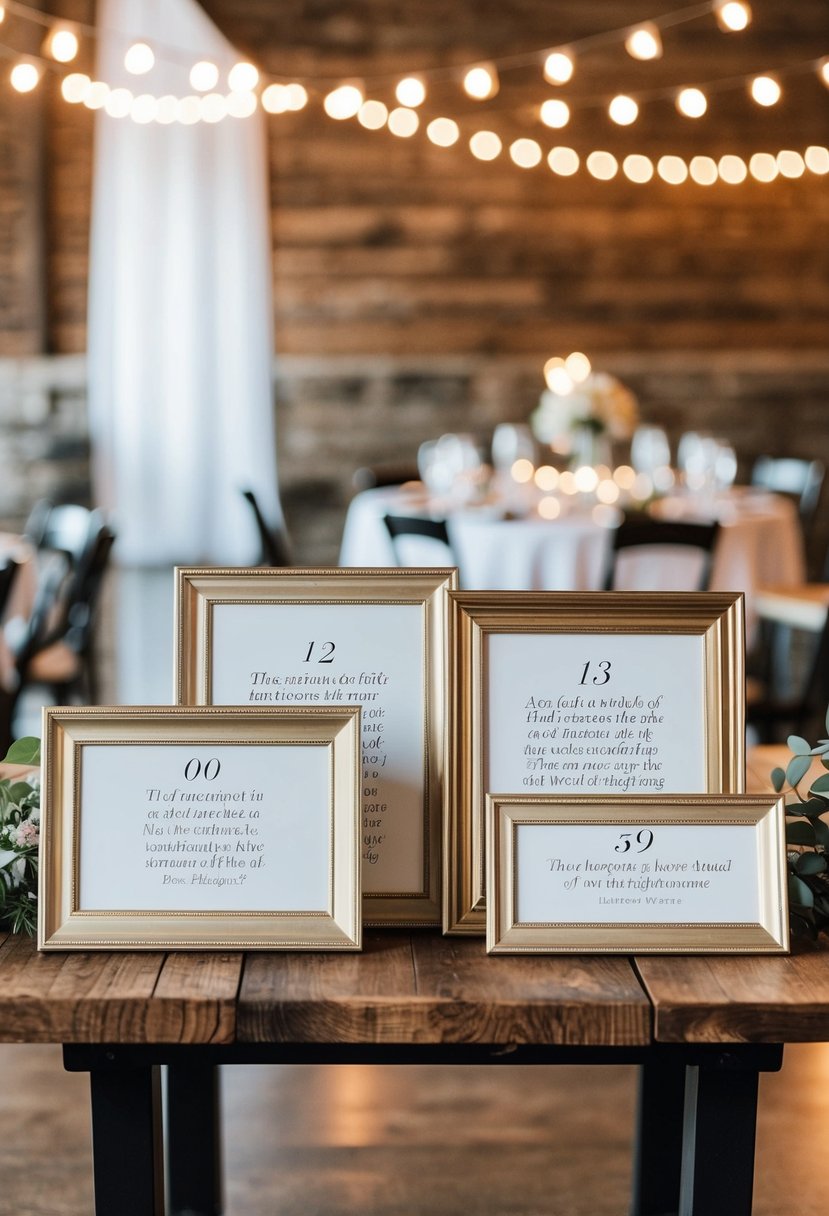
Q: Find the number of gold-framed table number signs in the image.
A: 4